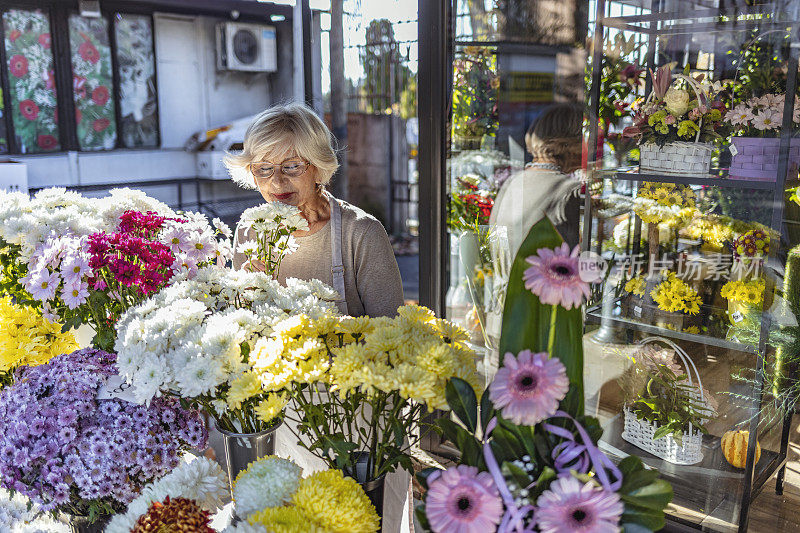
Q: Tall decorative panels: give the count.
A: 3